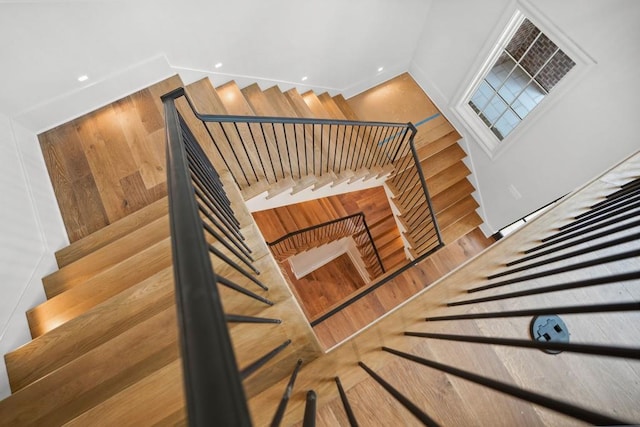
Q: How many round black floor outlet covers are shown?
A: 1